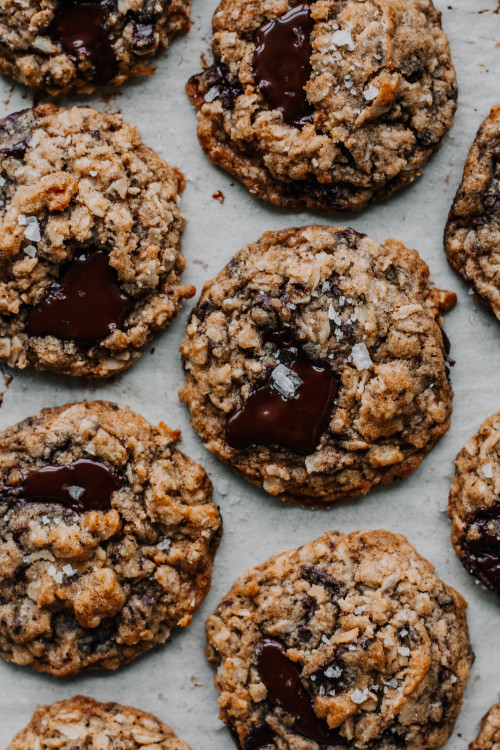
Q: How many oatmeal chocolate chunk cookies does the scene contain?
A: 10